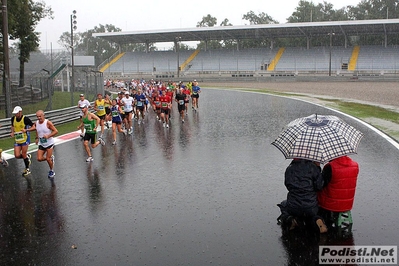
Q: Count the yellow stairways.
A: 4